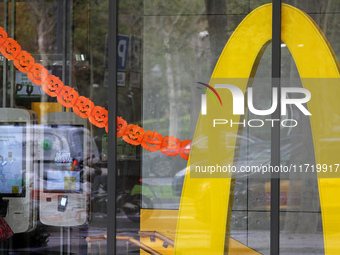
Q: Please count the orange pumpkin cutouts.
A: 13